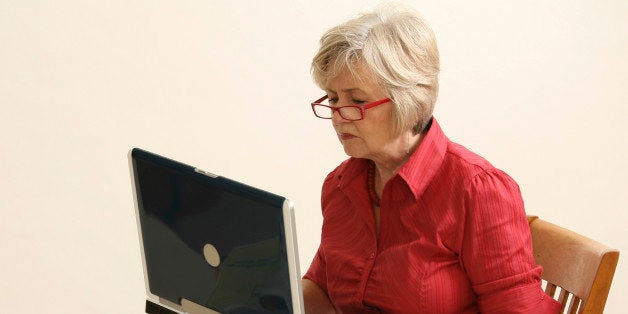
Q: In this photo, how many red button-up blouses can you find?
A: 1